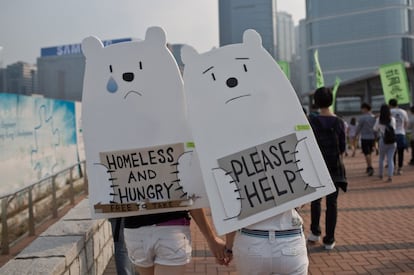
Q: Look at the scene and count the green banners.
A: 4